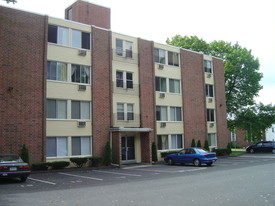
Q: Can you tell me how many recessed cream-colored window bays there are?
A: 4